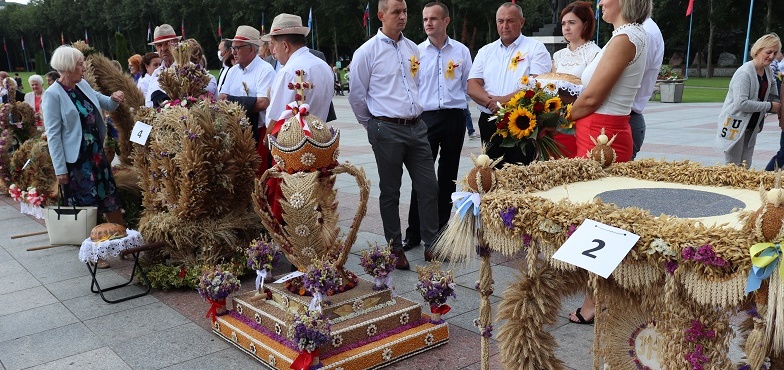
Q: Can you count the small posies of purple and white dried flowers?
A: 6